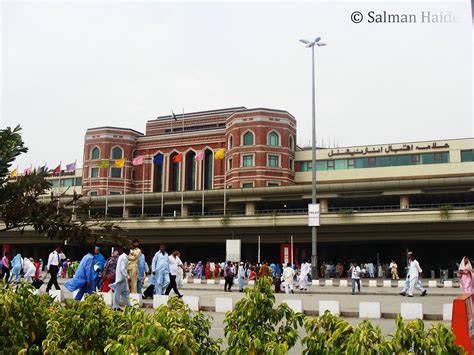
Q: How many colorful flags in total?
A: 12